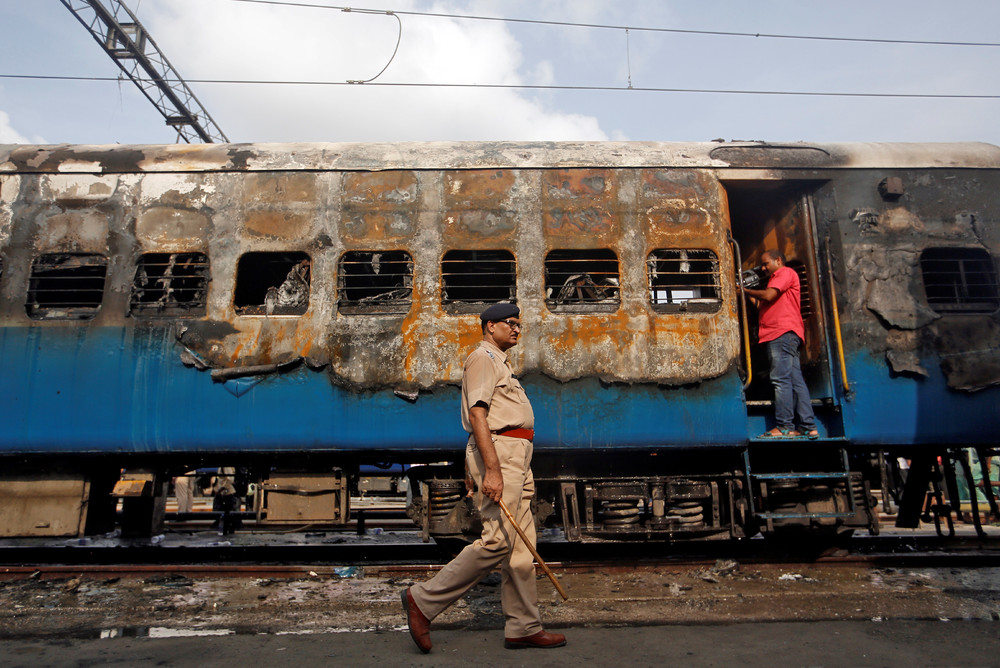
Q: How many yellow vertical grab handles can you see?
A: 2